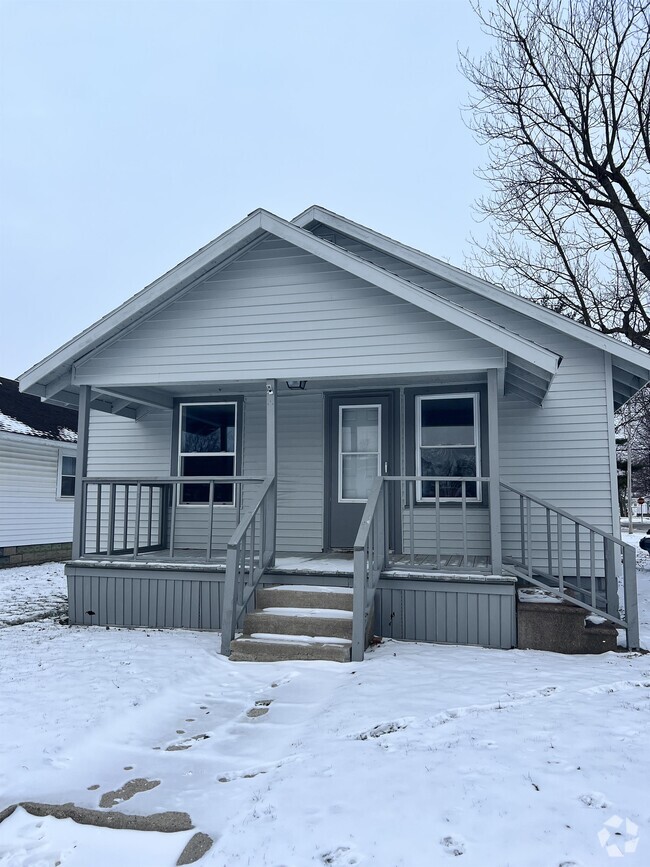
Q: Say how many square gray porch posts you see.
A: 3